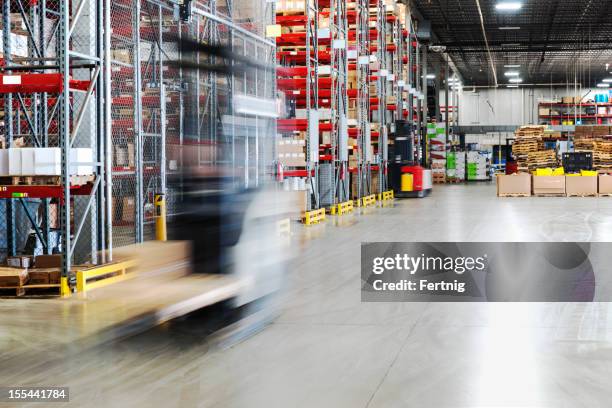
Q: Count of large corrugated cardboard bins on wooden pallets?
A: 4